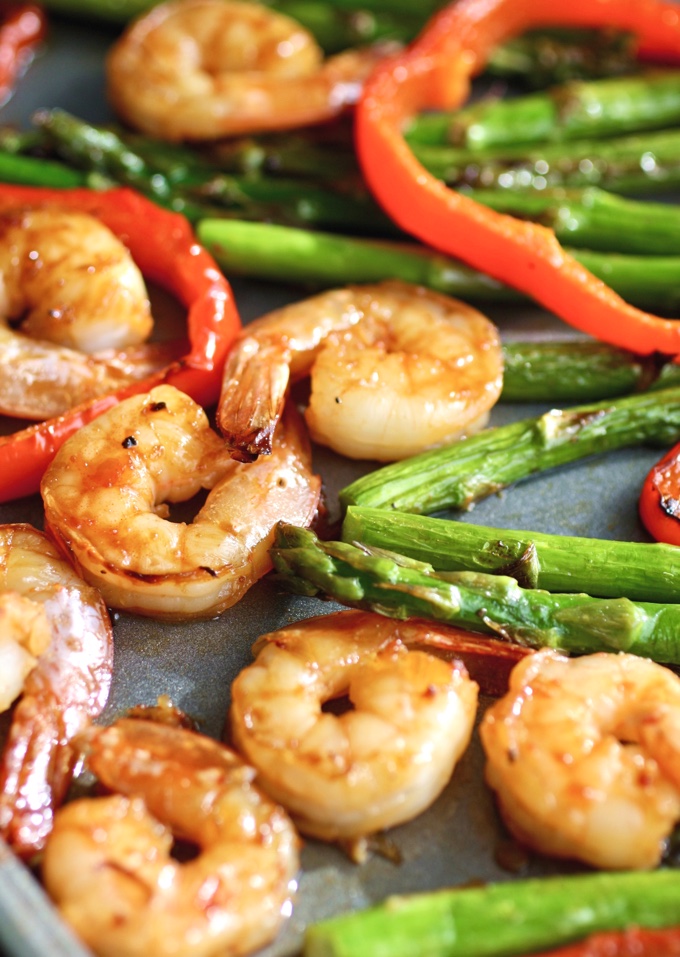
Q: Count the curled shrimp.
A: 8